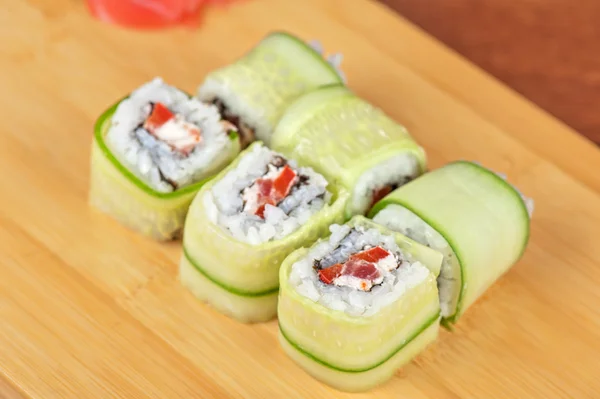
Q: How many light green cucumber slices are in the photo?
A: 6